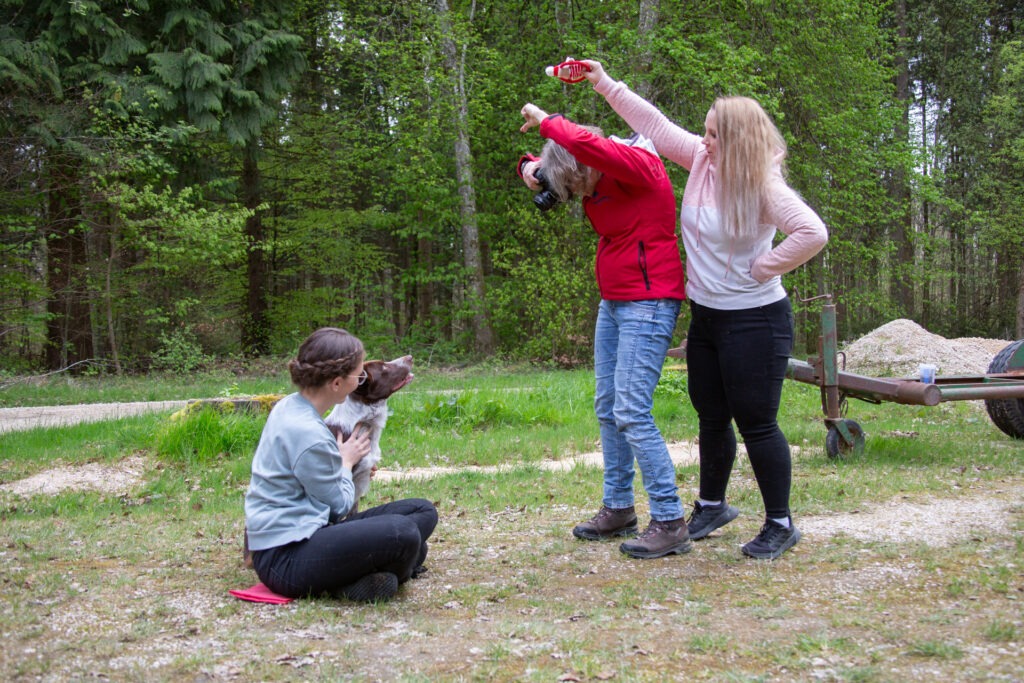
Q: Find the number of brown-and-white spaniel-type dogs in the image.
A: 1